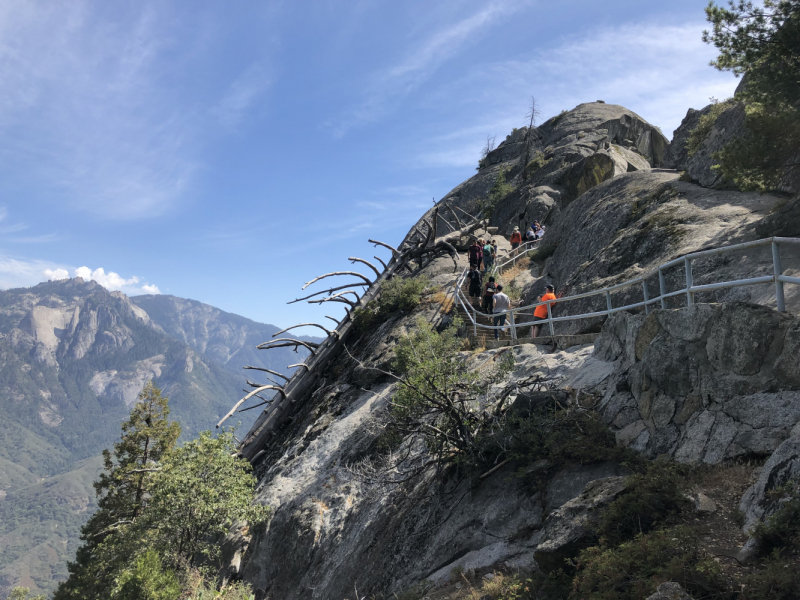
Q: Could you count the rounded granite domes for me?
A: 1